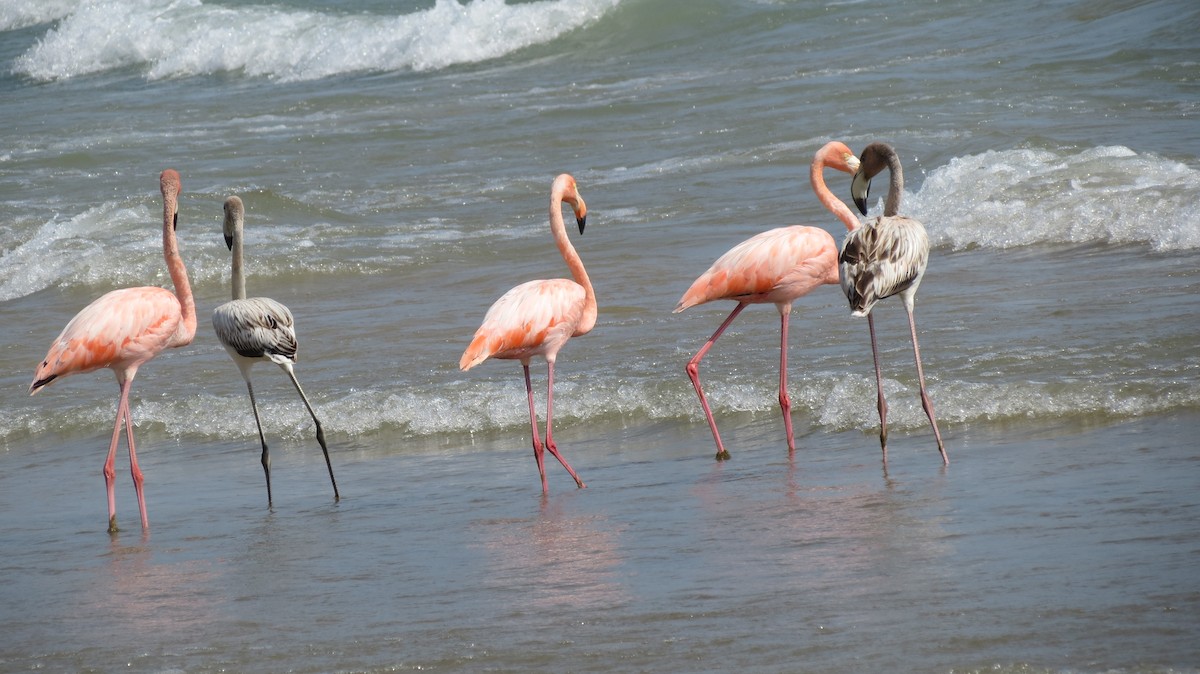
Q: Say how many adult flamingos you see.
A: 3